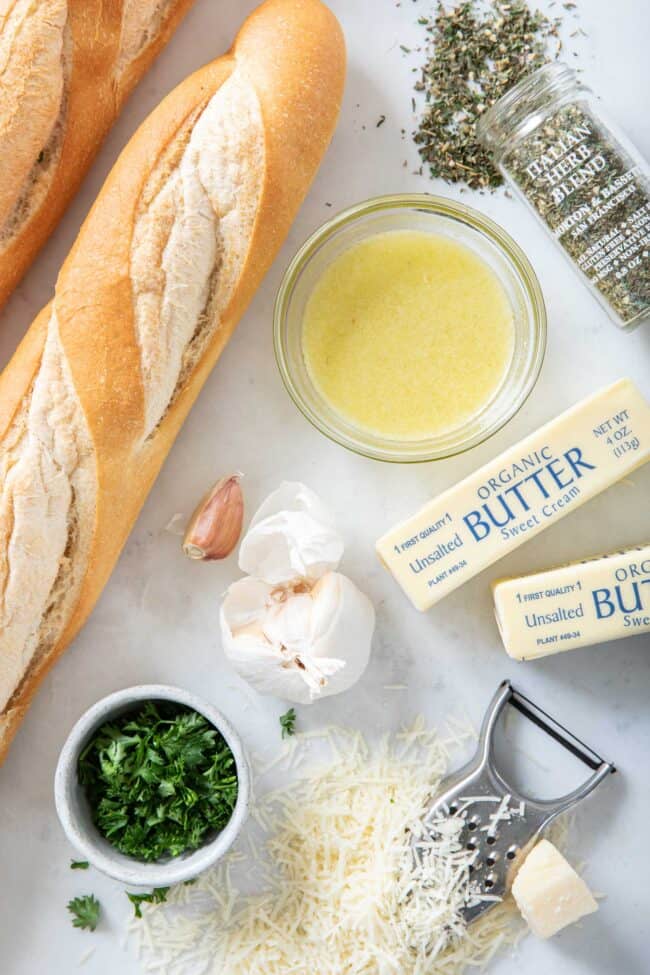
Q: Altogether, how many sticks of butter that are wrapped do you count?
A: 2